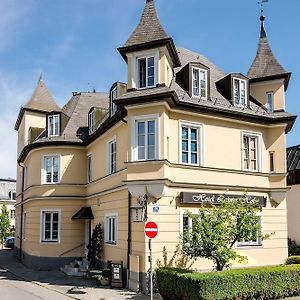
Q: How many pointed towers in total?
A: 3